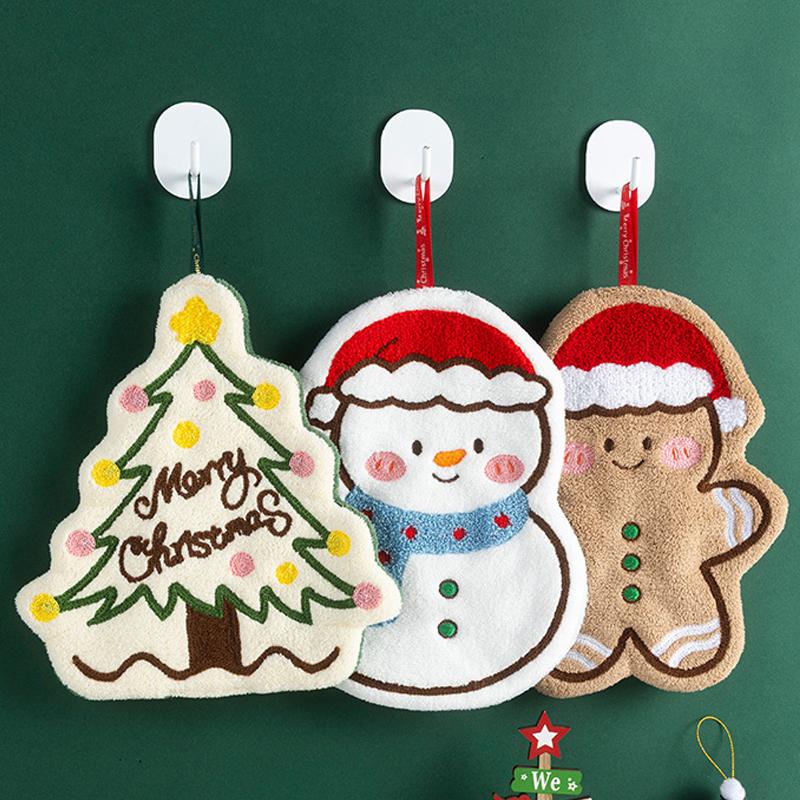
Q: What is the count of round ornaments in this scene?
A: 12